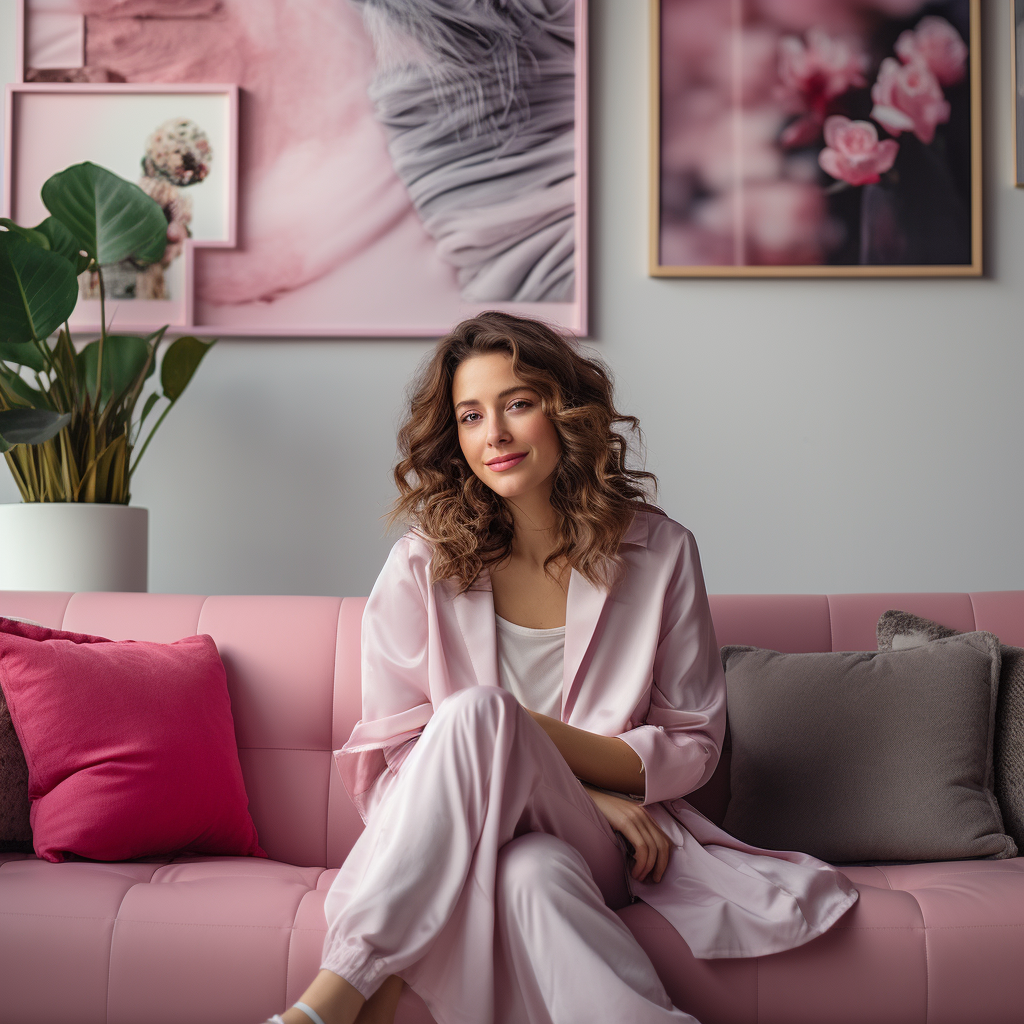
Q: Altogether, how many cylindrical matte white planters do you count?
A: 1